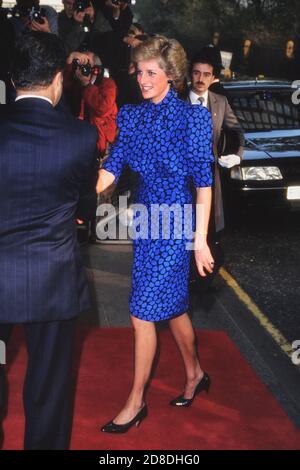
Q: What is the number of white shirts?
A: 2